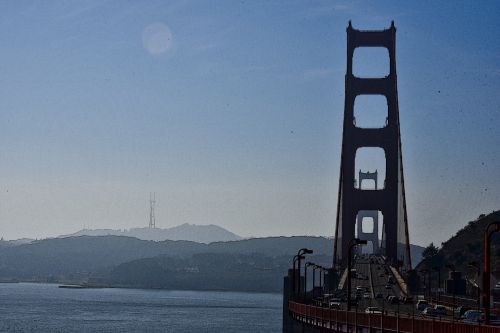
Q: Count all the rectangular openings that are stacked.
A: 4